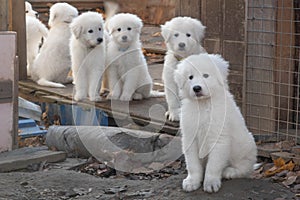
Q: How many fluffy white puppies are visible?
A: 6